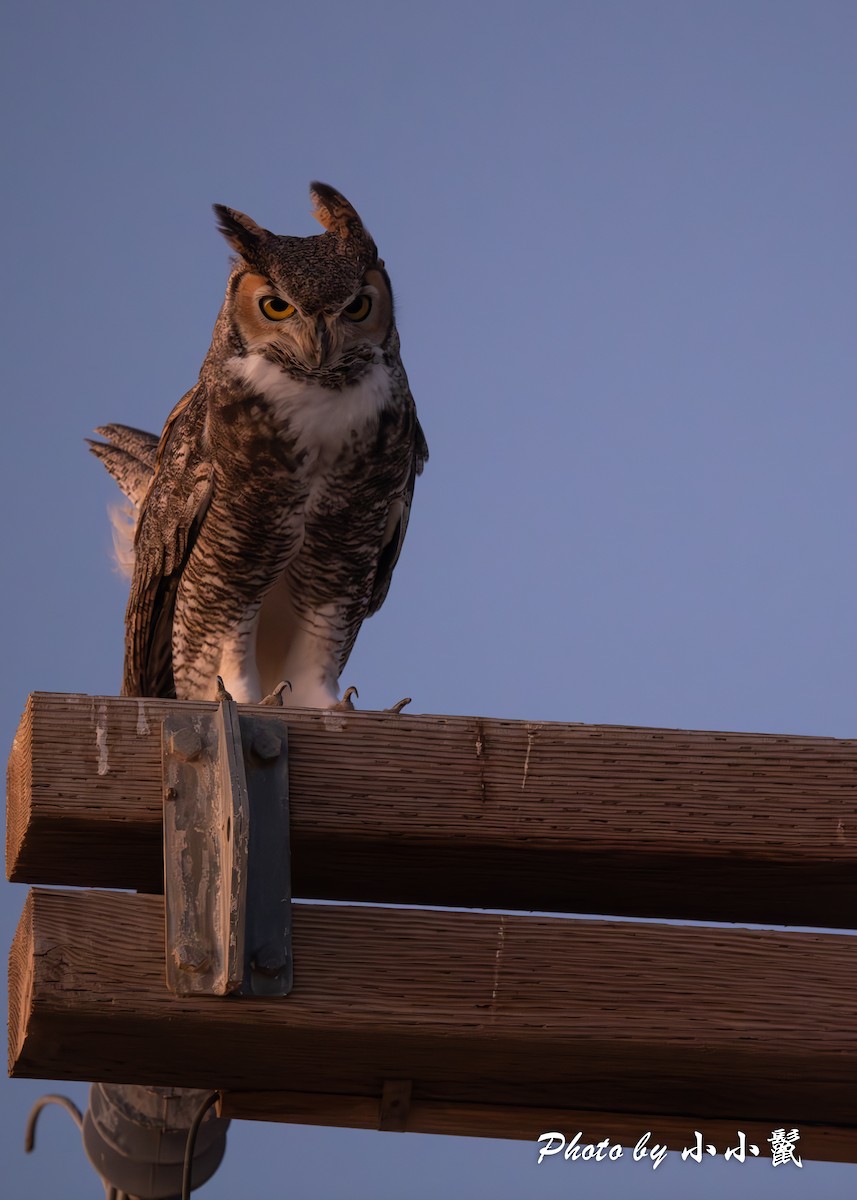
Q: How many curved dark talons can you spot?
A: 4